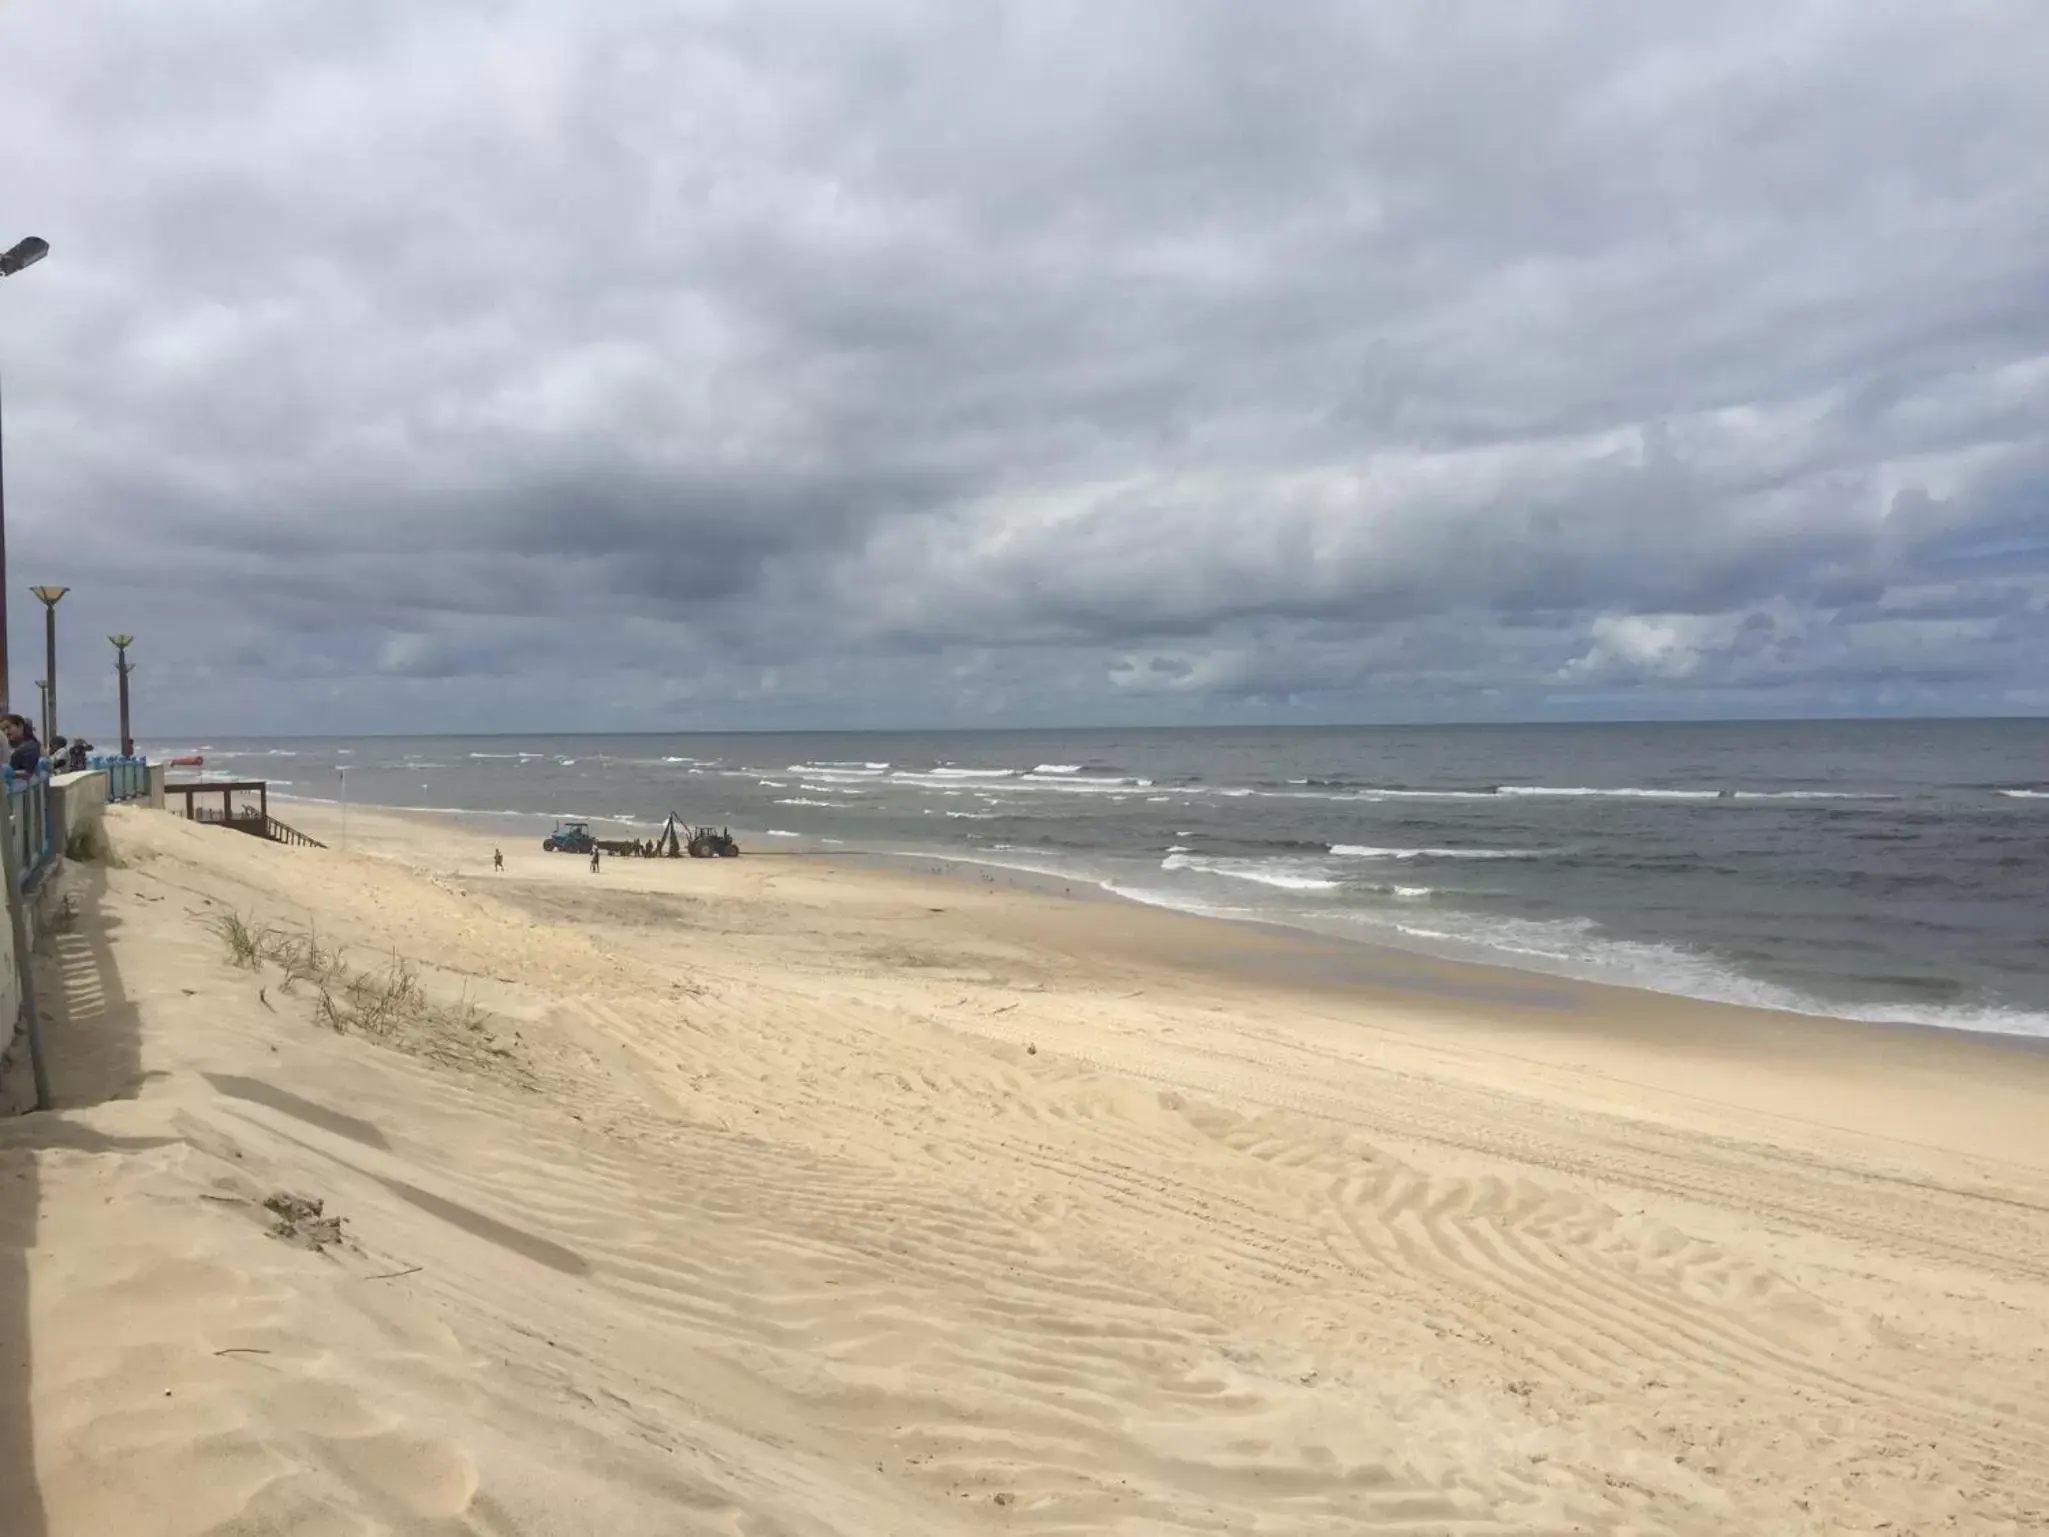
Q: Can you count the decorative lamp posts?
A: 4